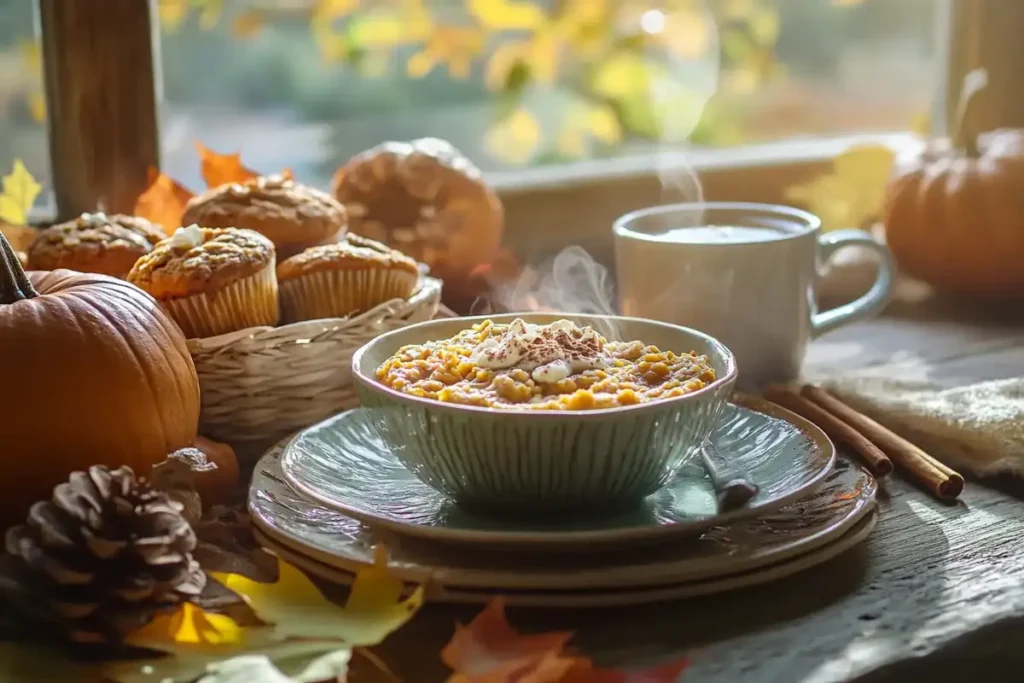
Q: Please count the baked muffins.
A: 4